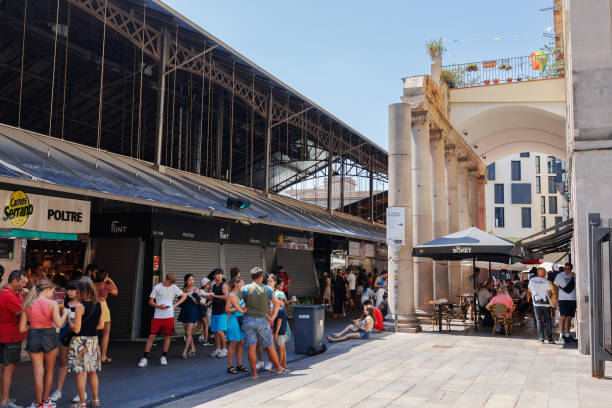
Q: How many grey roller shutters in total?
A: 4